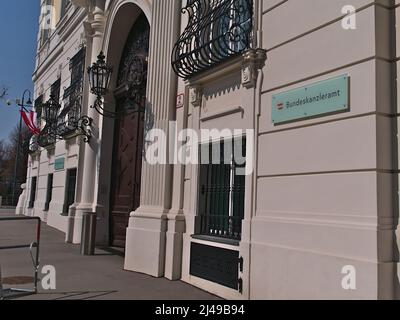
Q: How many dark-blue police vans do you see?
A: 0